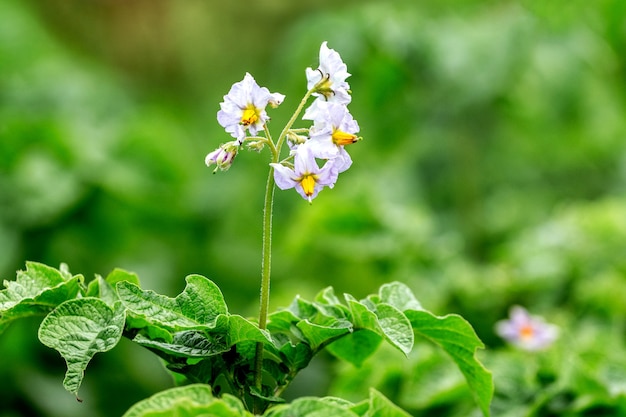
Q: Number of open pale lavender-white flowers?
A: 5